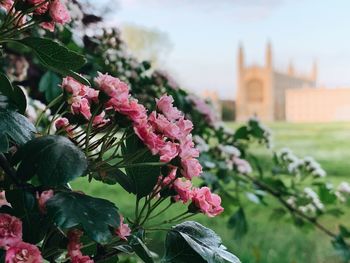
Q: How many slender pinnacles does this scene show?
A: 4